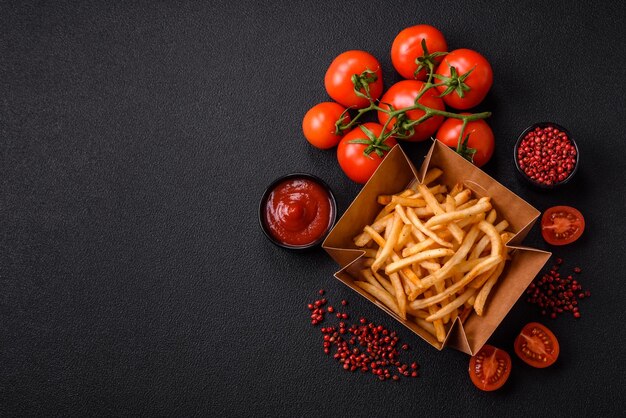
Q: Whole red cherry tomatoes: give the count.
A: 7